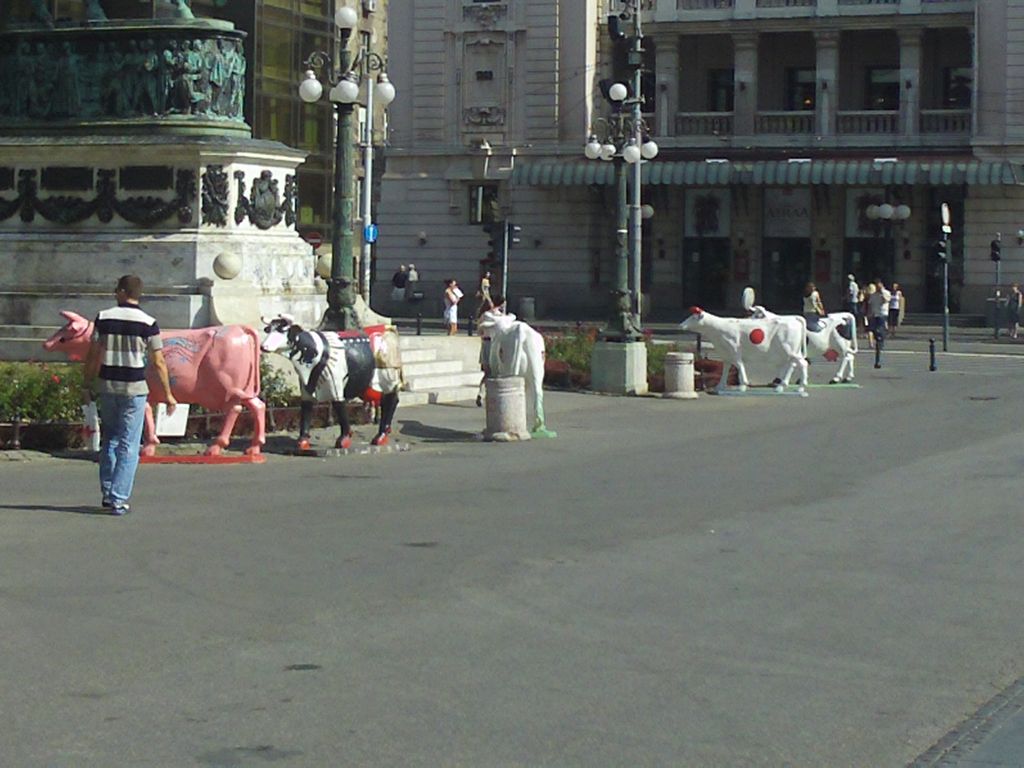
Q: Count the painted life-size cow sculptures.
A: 5